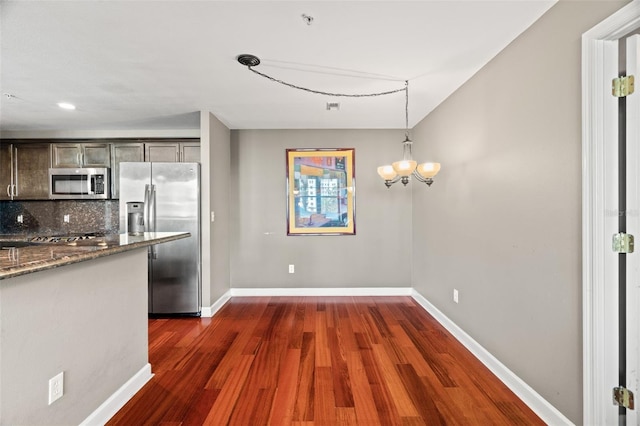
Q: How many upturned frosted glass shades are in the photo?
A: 3